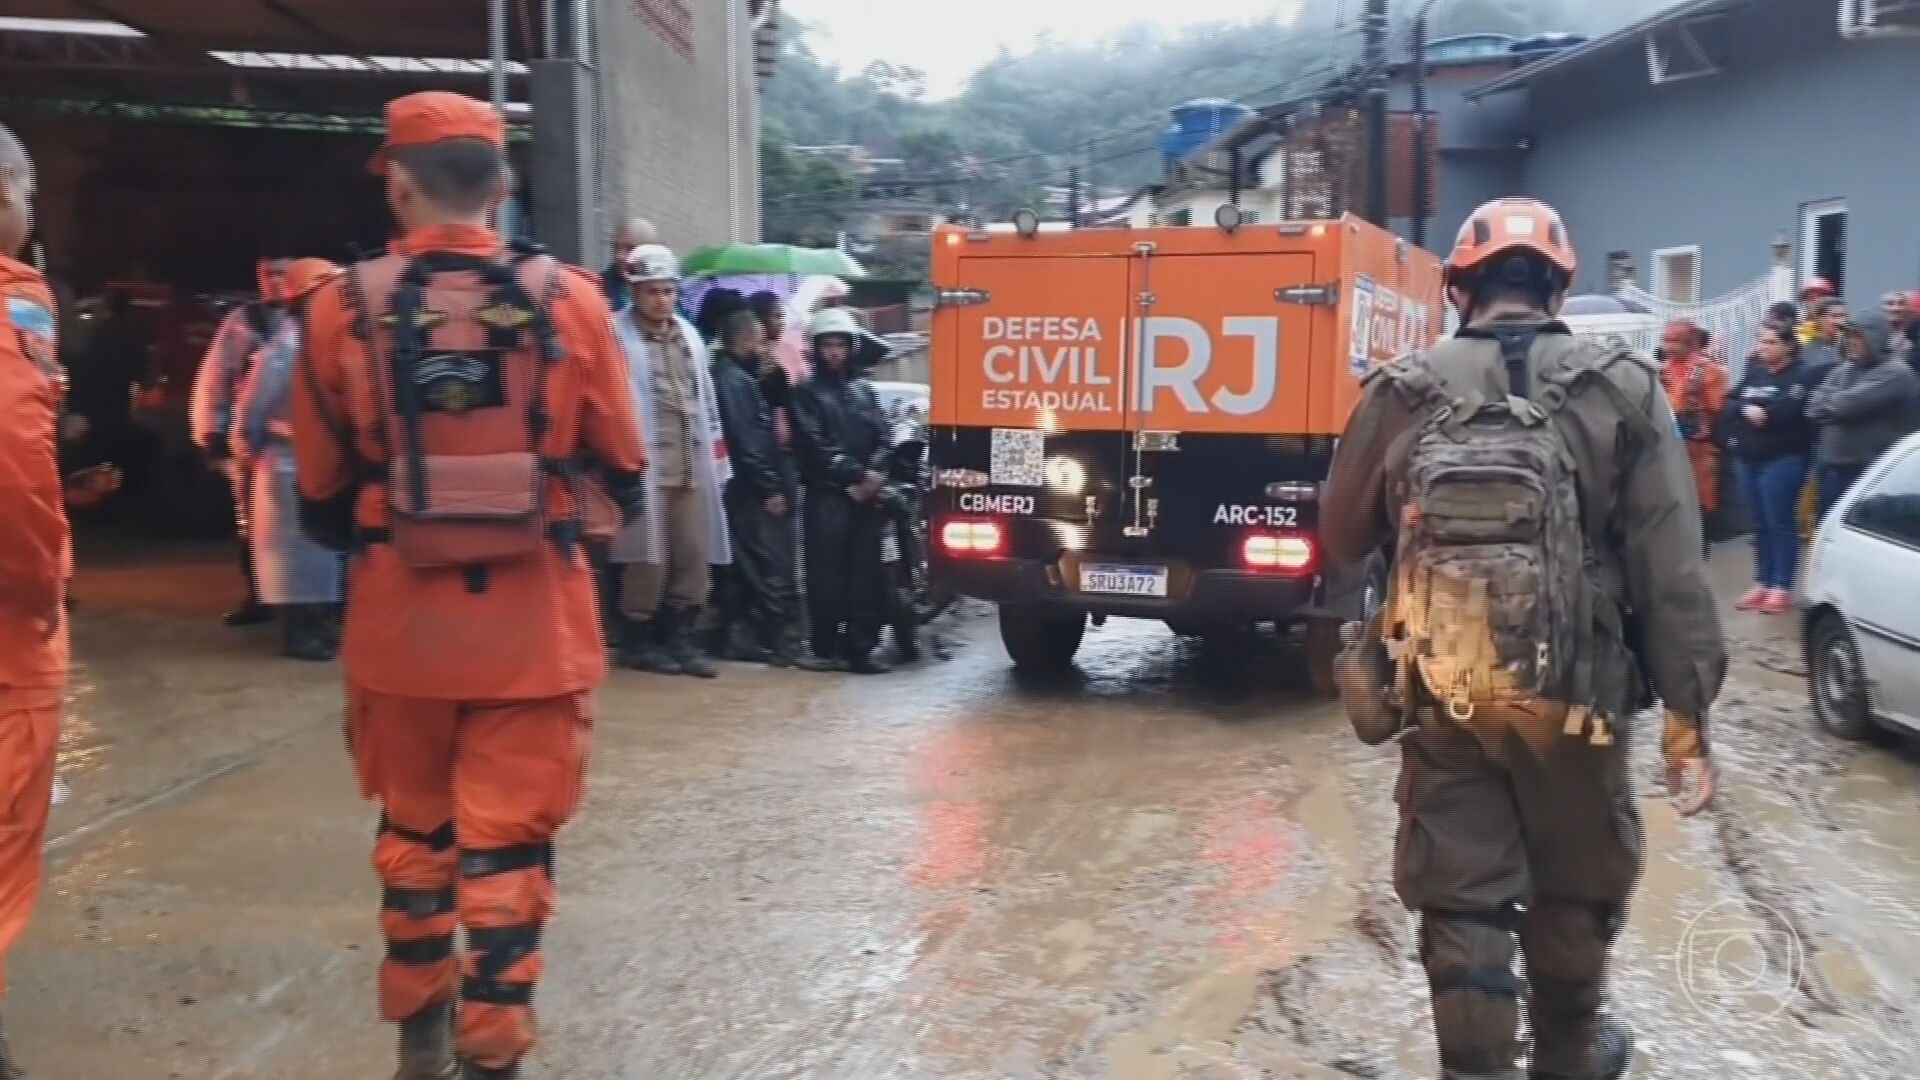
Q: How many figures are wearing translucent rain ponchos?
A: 2